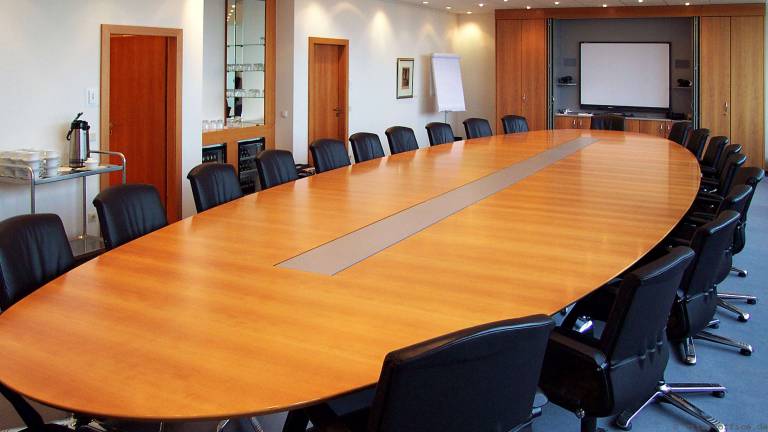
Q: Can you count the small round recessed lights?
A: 10